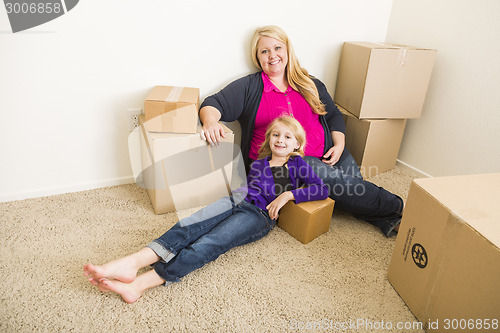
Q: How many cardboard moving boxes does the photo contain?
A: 6